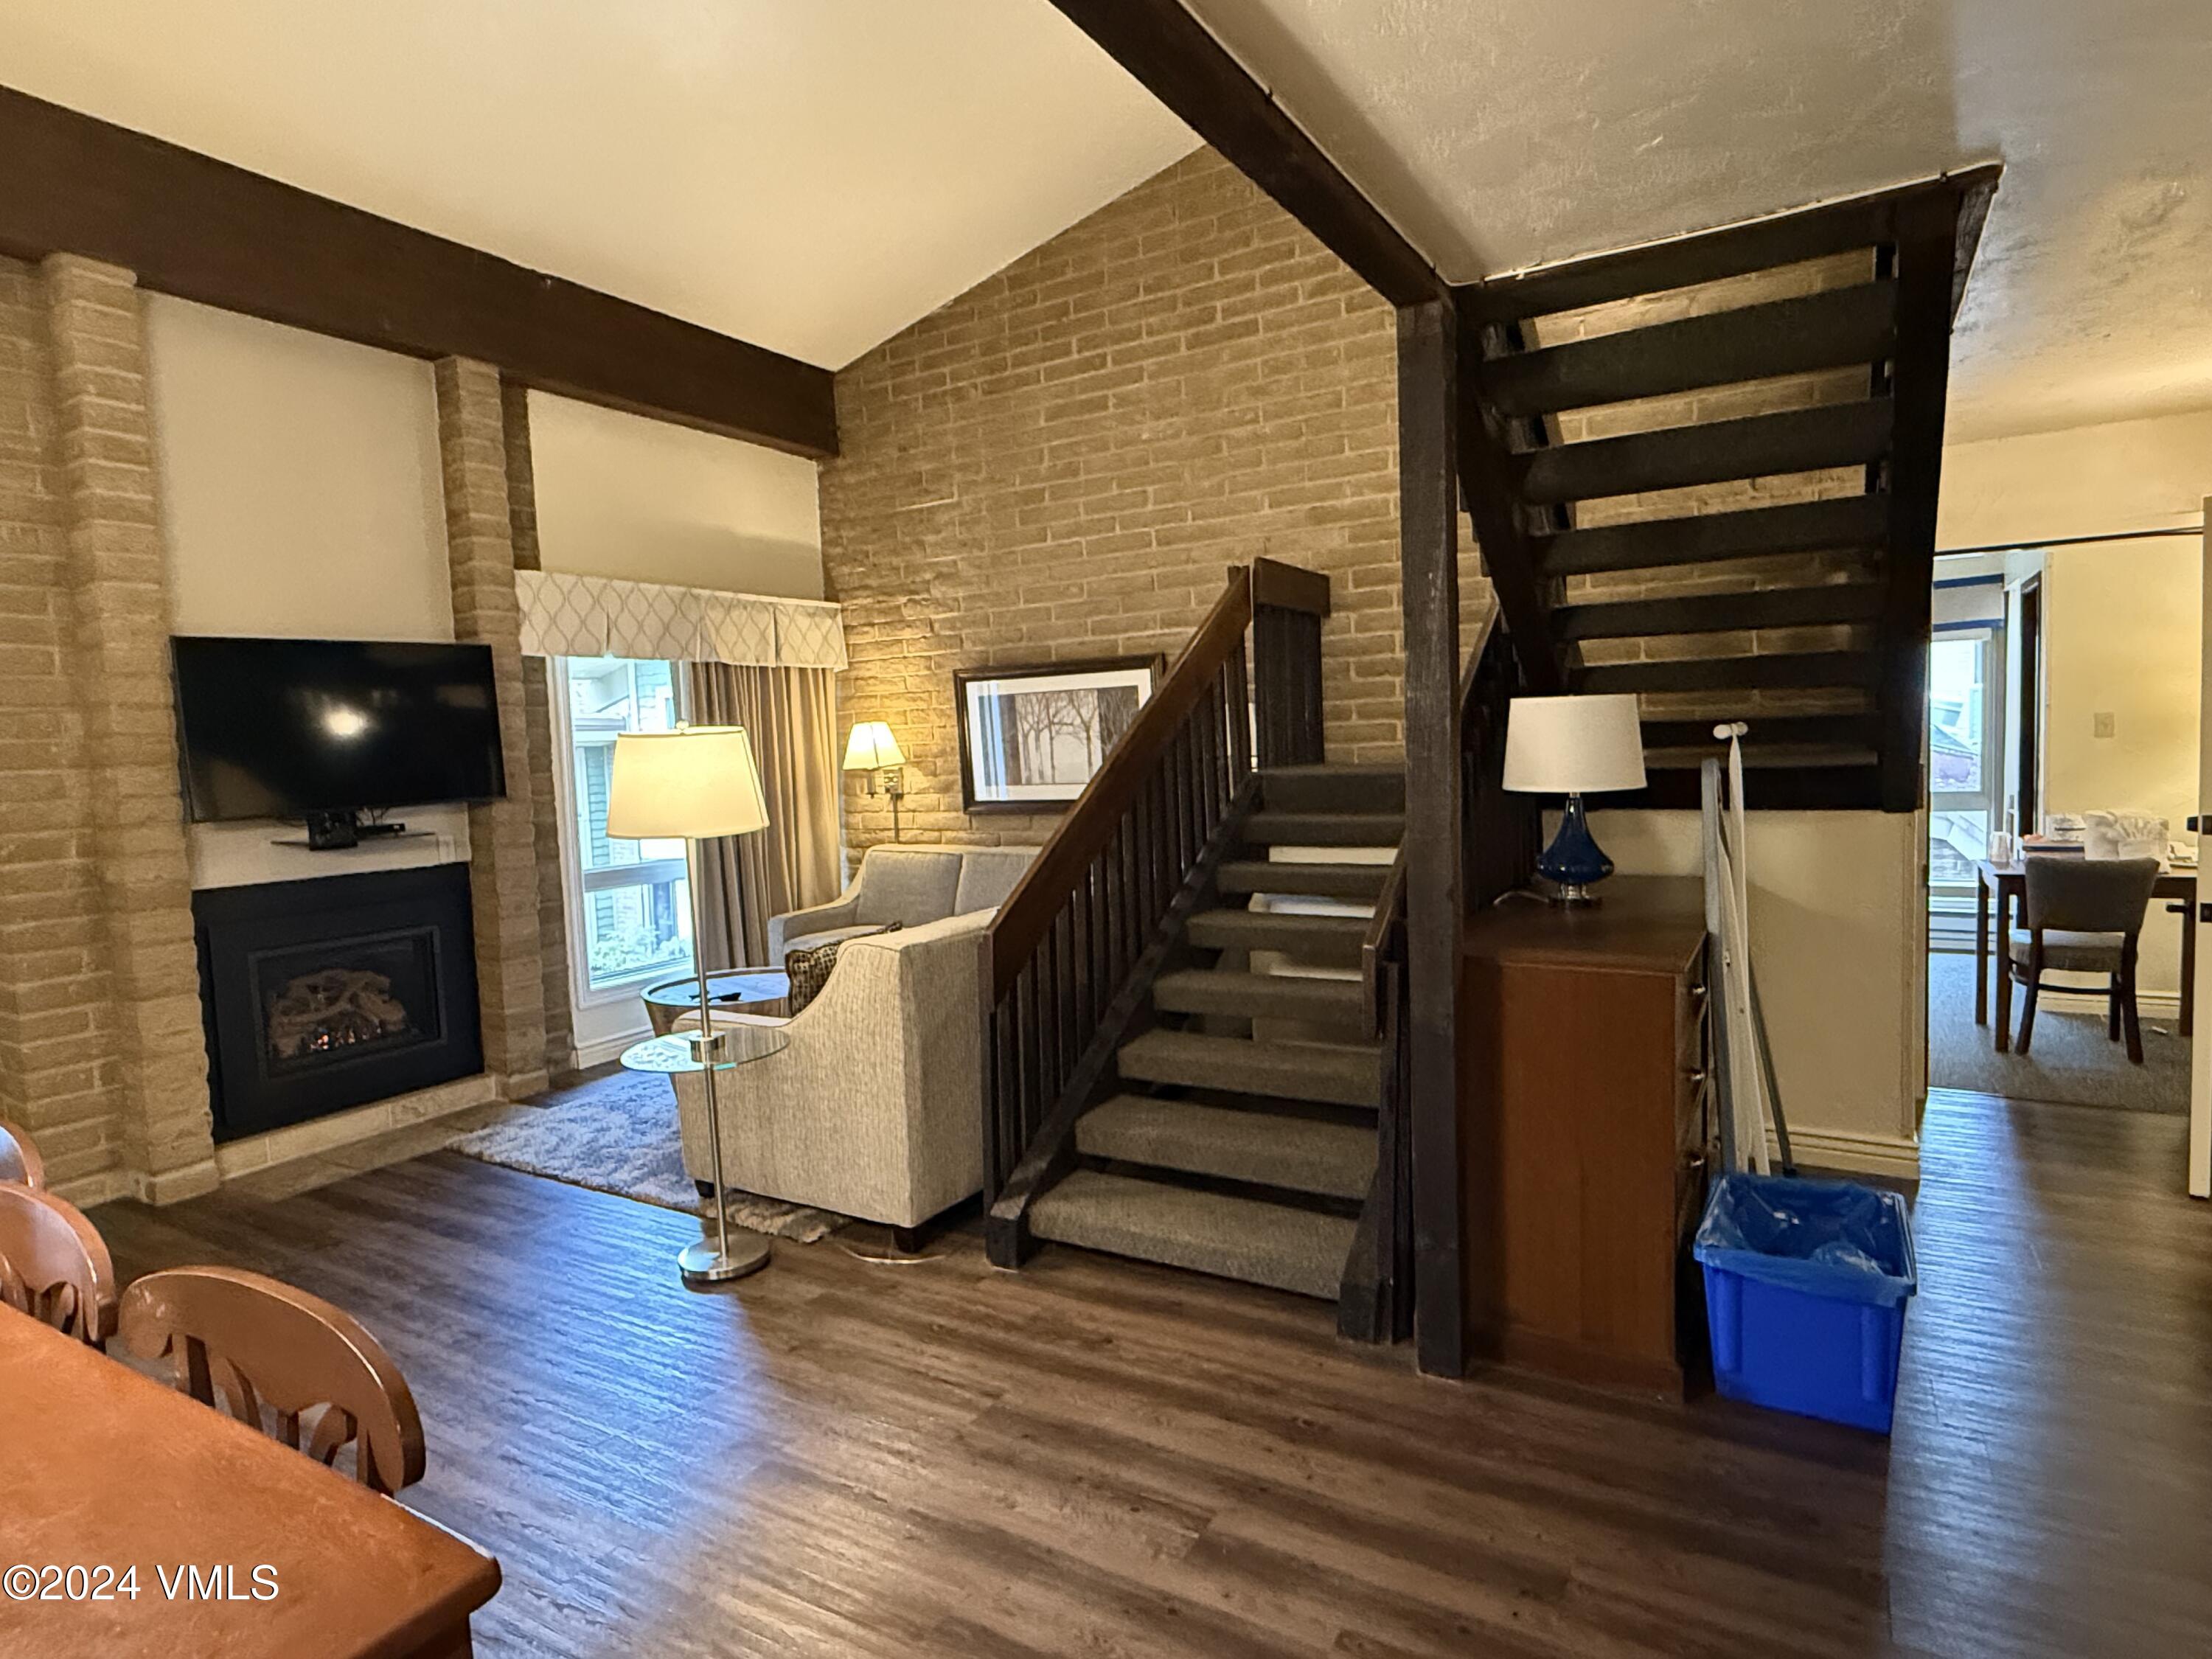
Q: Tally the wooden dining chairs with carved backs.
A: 3